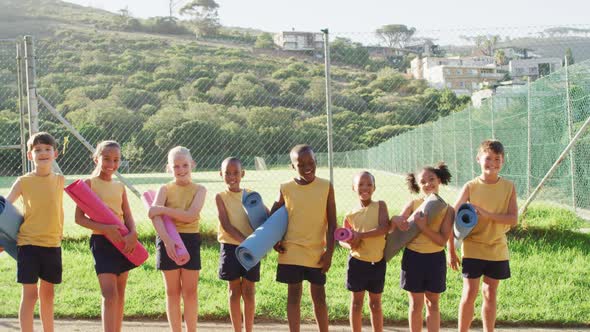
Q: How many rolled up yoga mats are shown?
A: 8